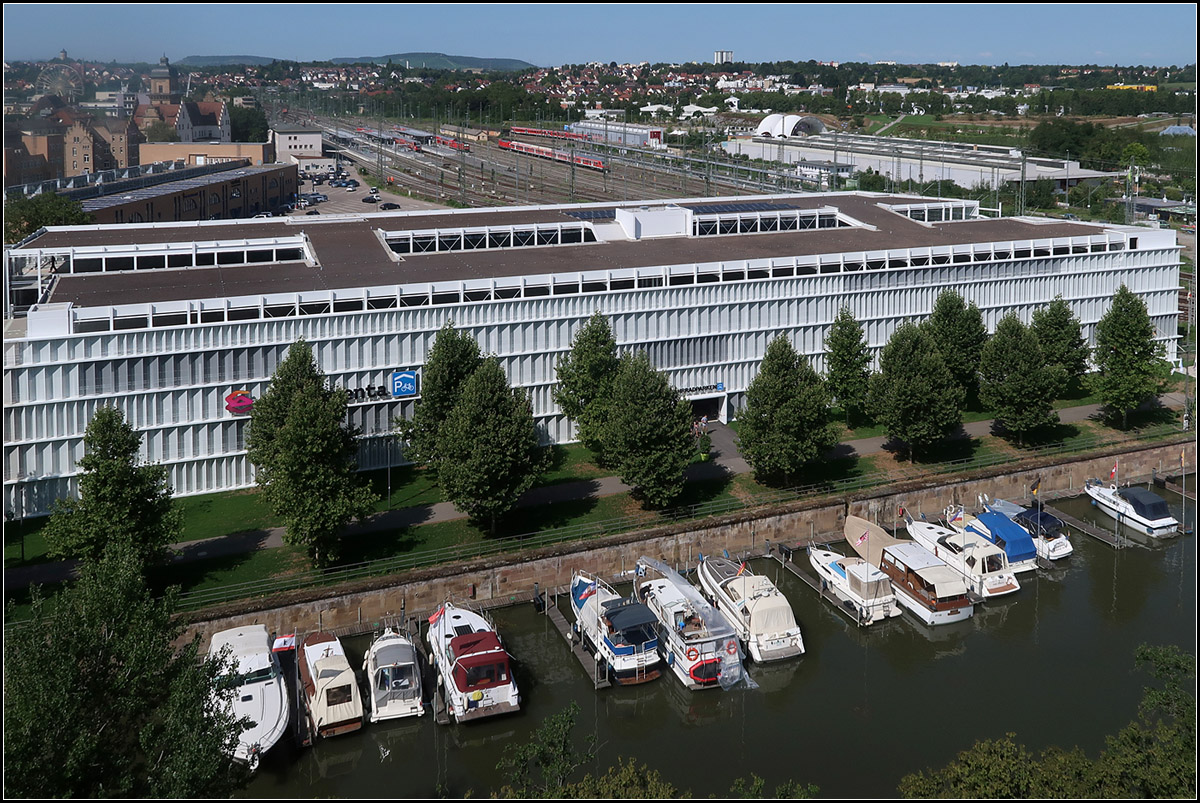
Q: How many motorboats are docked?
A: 13